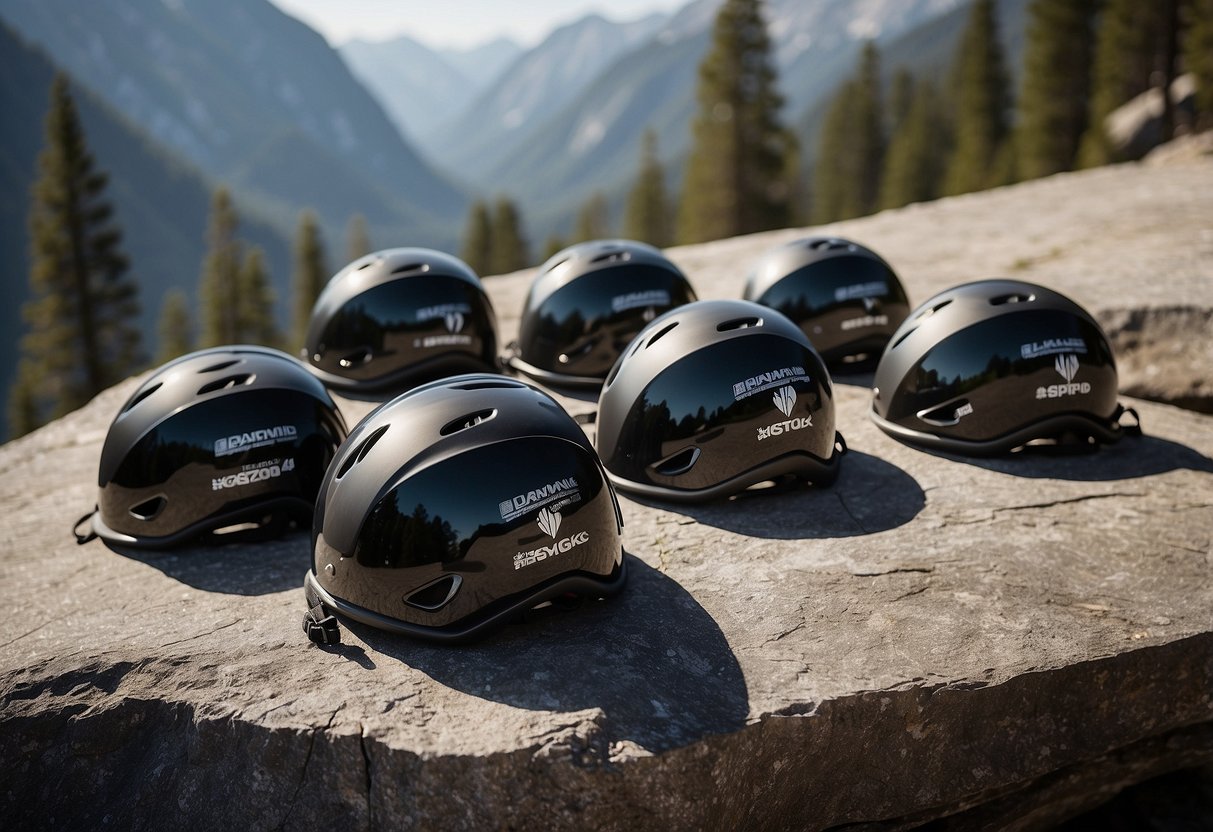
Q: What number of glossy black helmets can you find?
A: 7